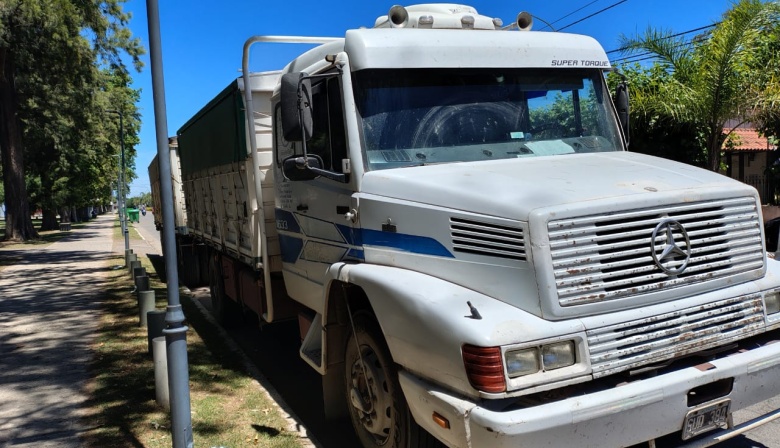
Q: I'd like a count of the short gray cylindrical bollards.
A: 8